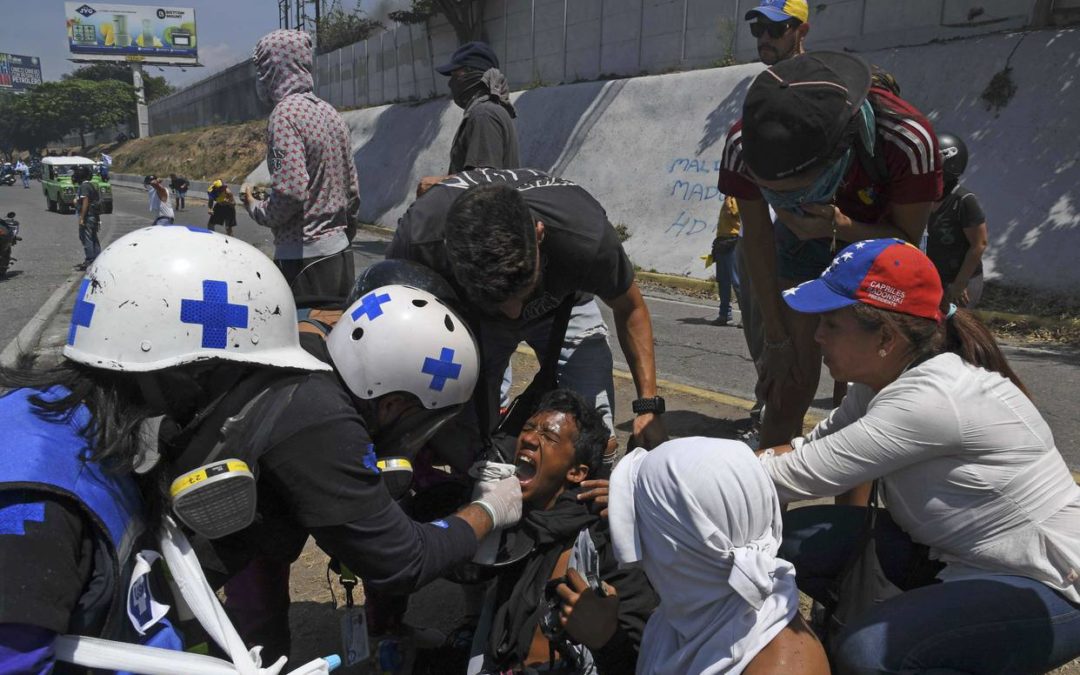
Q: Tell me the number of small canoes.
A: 0